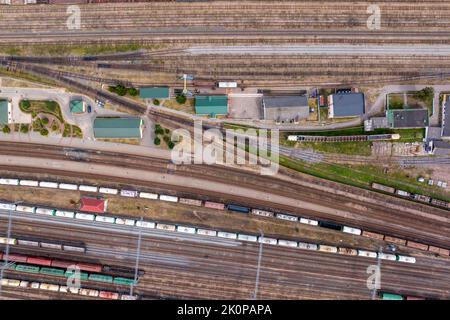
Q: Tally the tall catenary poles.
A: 4